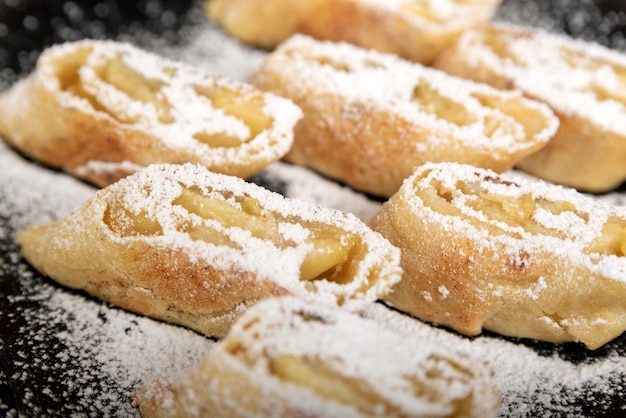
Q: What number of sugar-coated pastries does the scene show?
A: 7